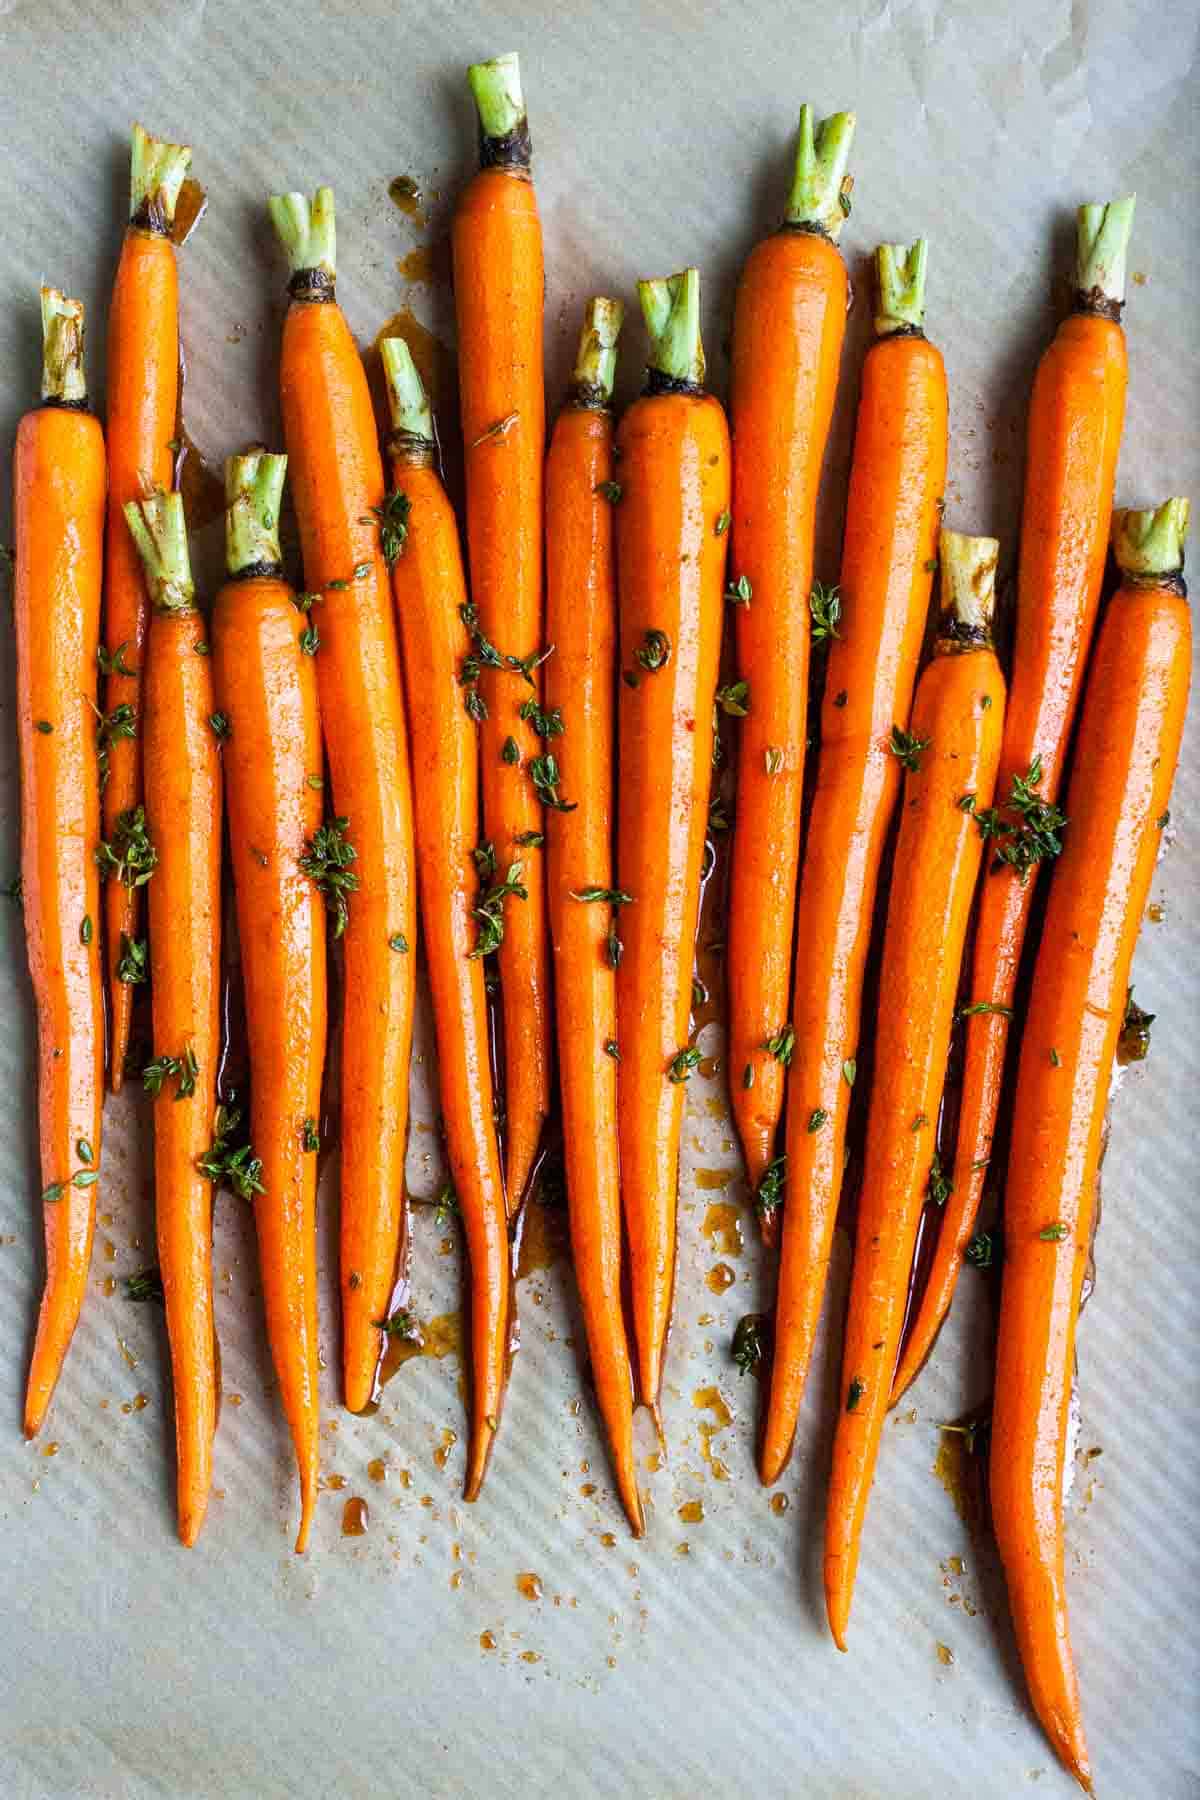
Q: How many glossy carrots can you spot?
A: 14